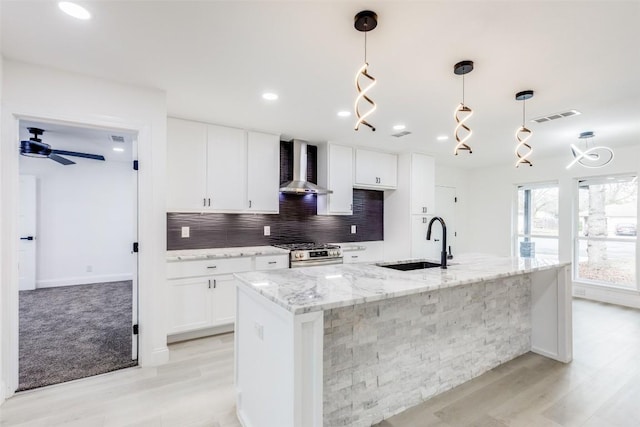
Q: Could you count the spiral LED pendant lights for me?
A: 3